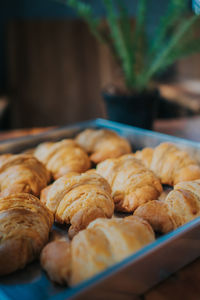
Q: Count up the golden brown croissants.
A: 9